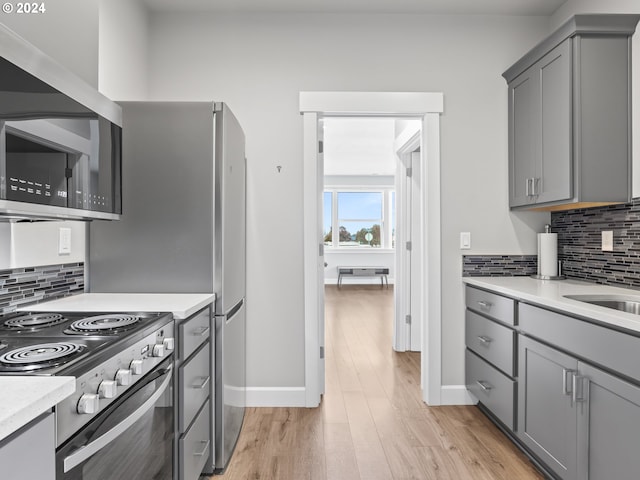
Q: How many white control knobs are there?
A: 6